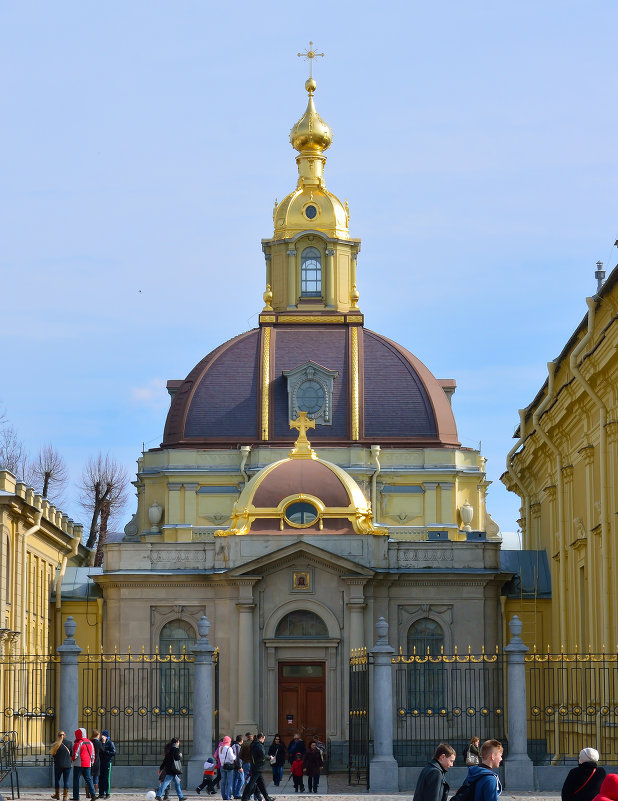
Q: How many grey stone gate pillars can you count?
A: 4